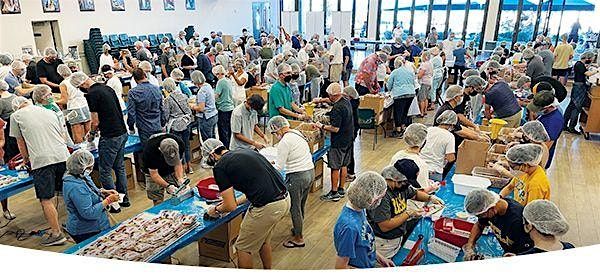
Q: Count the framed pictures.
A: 7